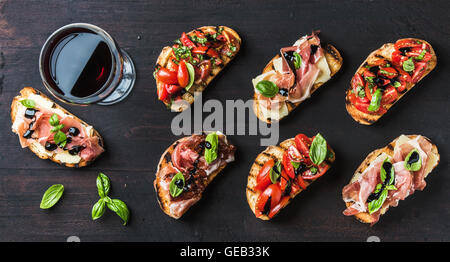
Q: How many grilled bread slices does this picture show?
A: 7